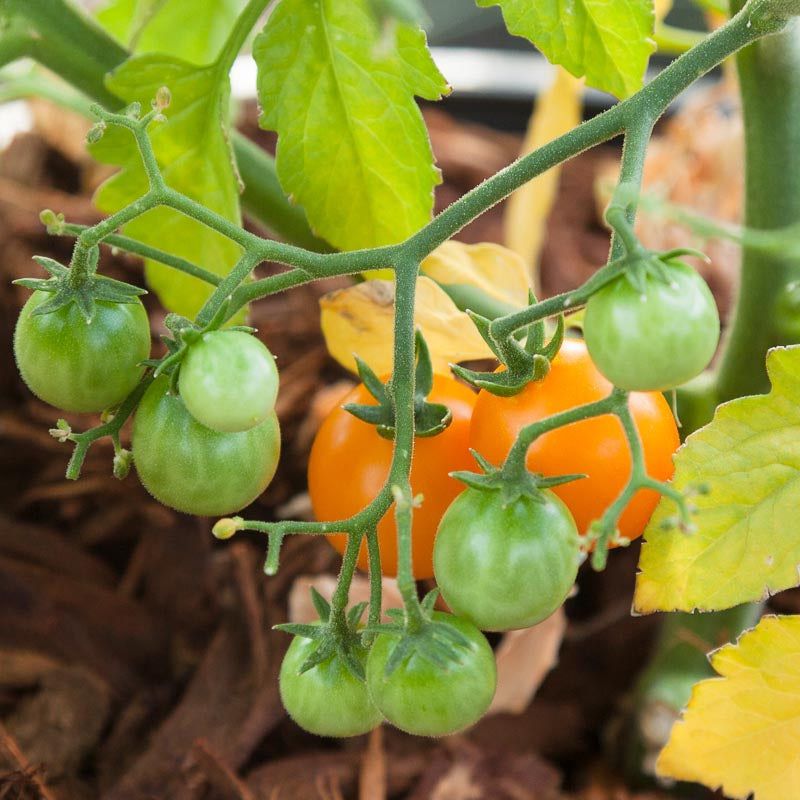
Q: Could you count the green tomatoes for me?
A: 7